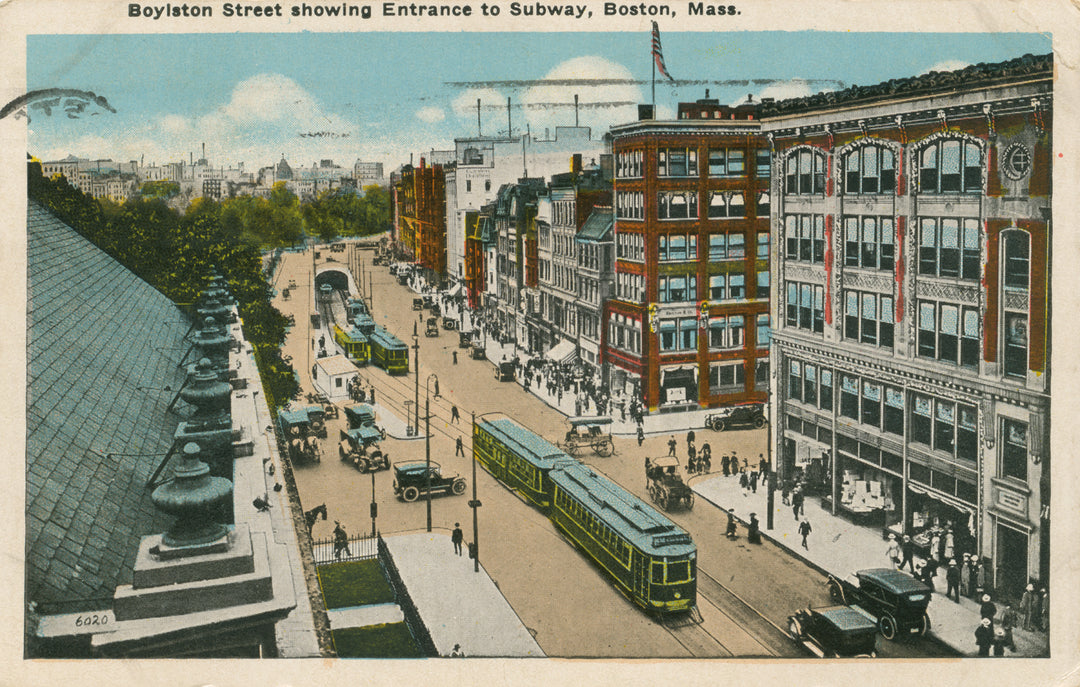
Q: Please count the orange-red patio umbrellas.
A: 0